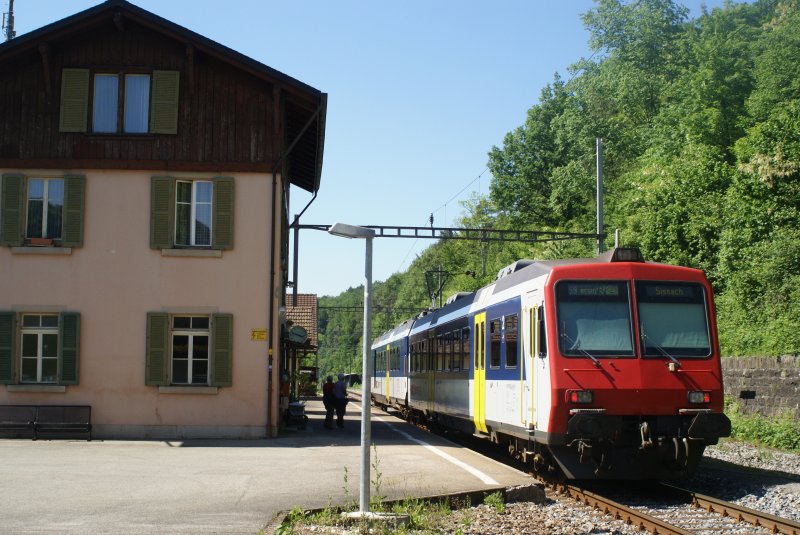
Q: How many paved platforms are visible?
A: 1